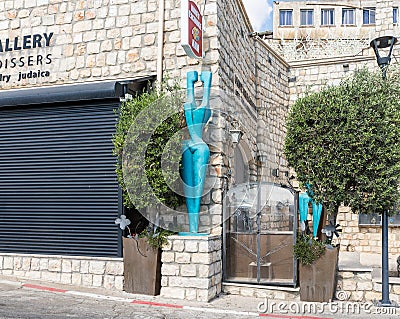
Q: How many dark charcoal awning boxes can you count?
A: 1